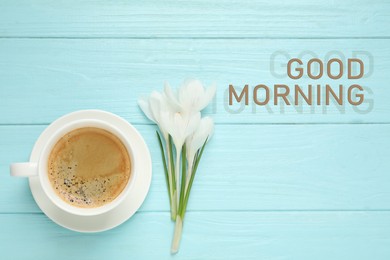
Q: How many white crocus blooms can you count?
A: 4